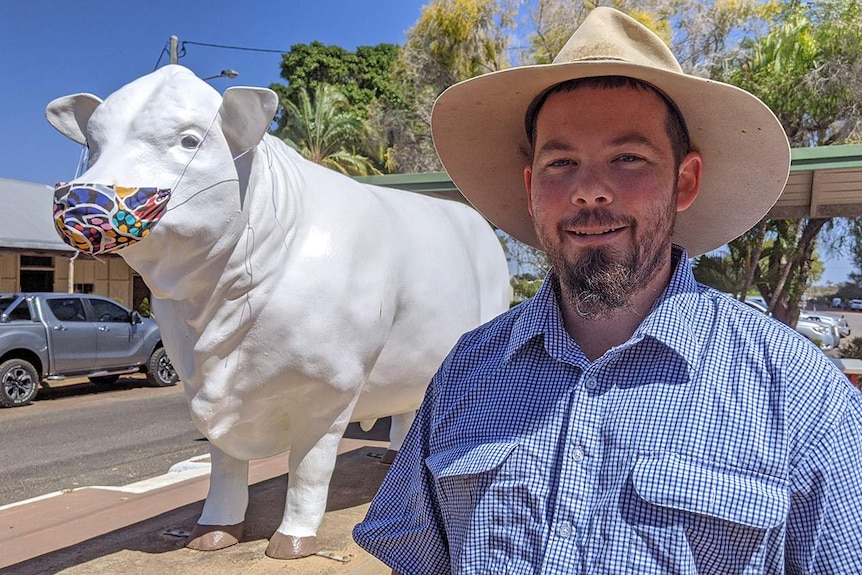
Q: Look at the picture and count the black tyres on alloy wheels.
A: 2